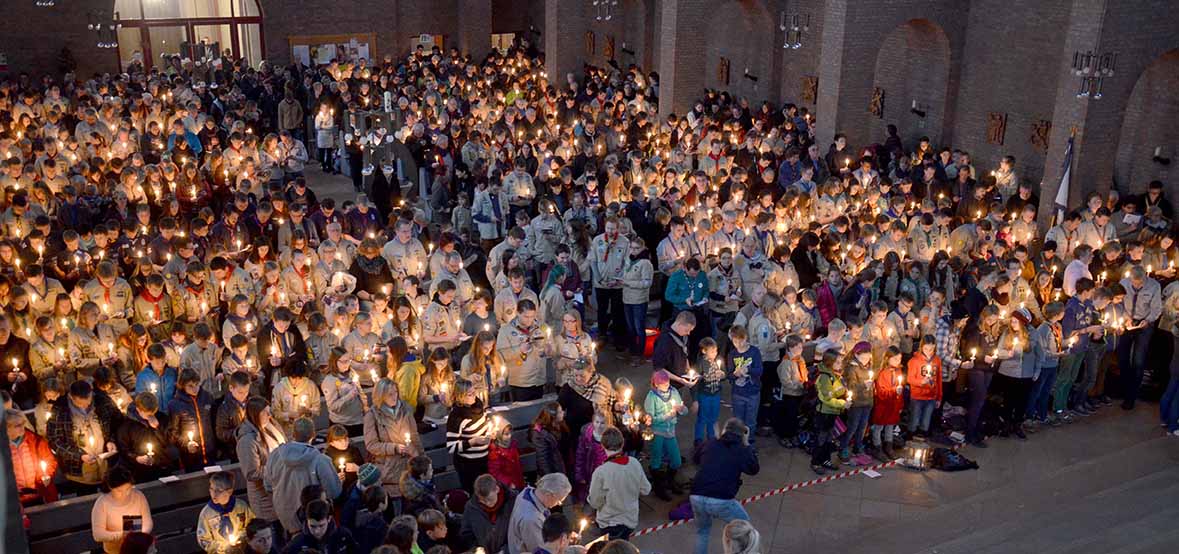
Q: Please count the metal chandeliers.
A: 5